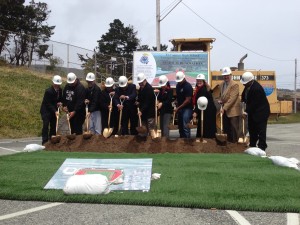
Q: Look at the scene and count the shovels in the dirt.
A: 12